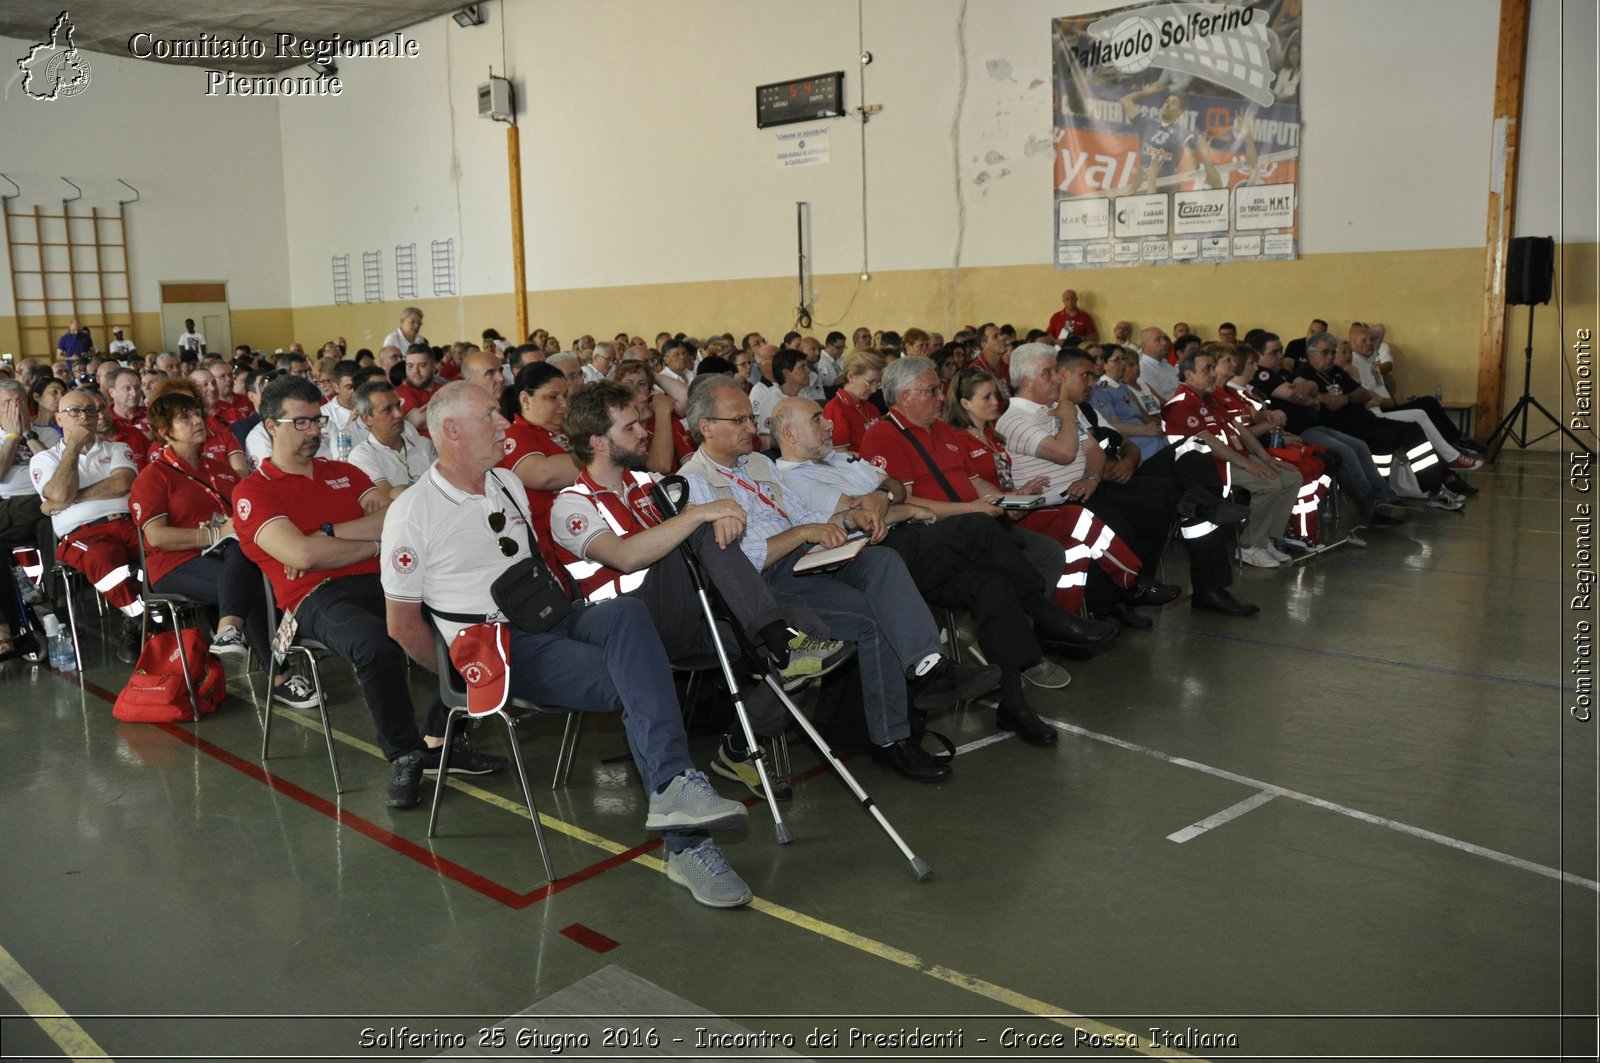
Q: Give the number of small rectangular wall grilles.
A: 4